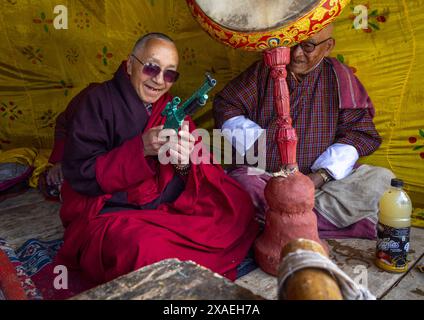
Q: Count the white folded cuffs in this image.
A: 2